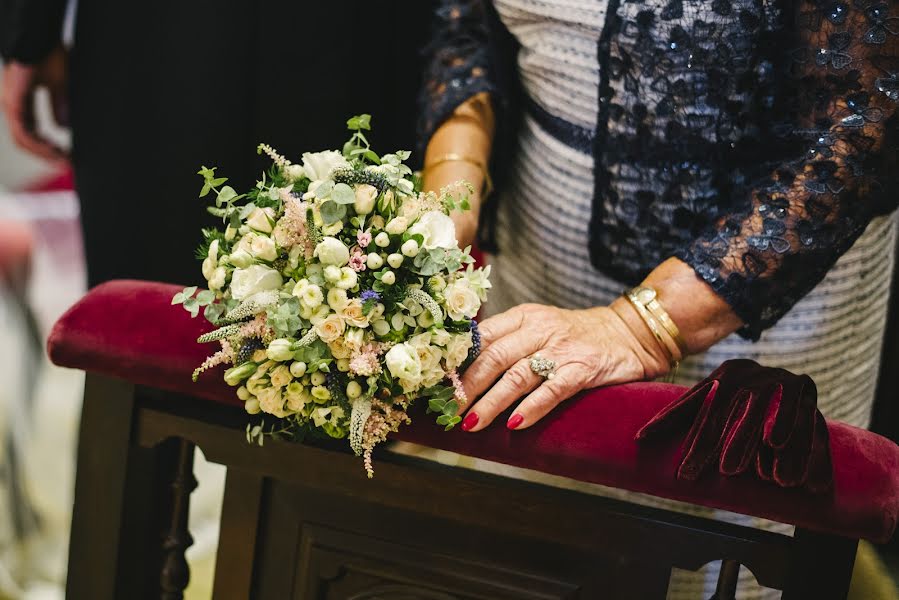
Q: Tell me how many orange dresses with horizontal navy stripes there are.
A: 0